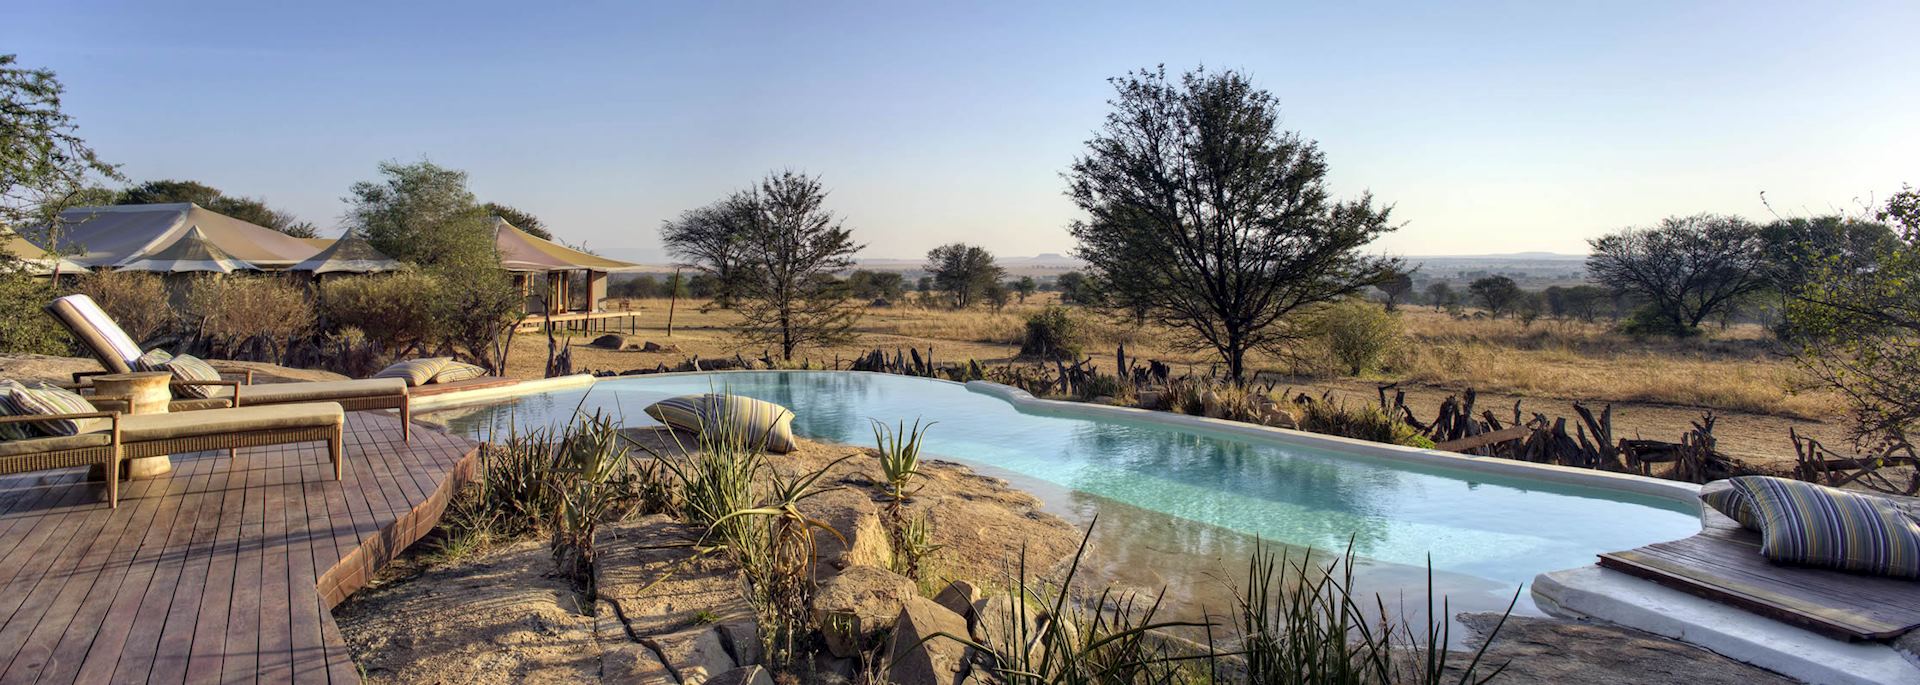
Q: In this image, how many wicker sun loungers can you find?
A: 2